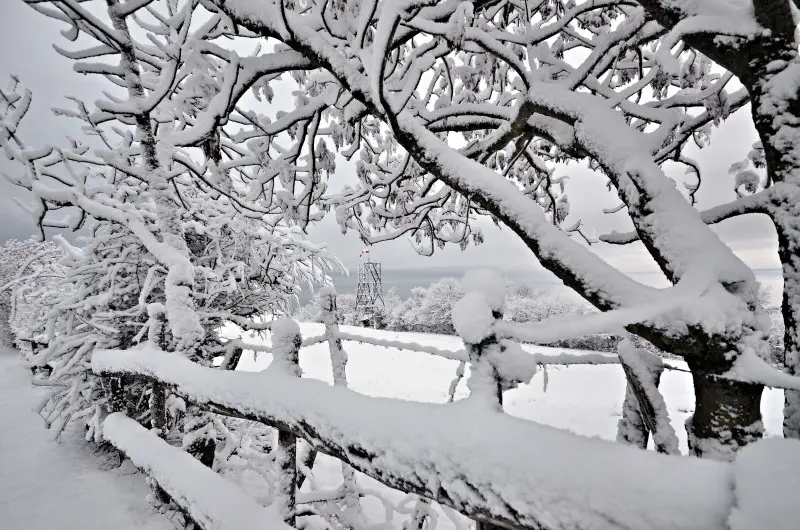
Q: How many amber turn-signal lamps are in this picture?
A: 0